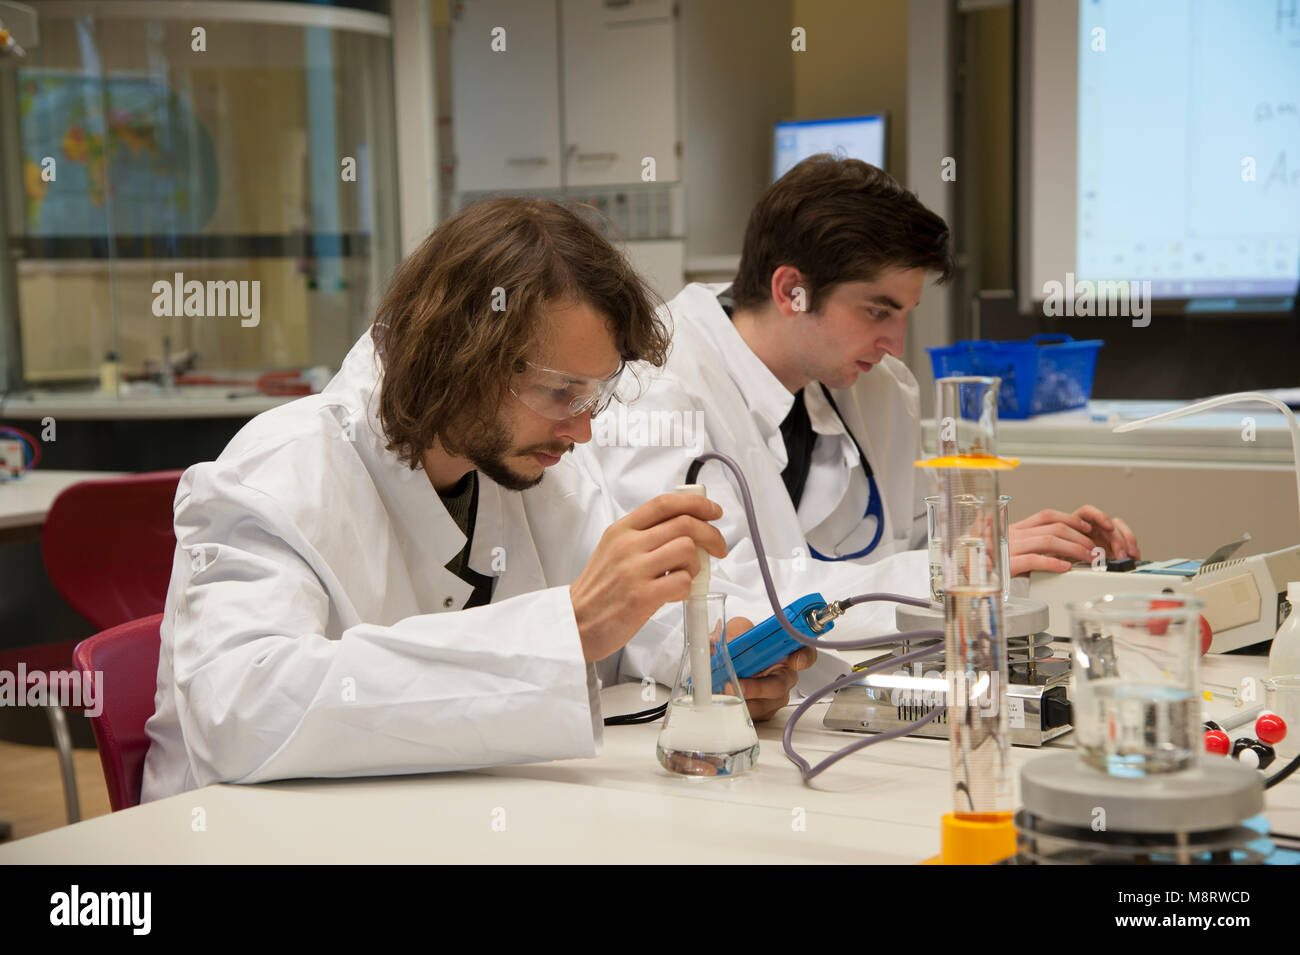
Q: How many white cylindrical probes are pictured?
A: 1